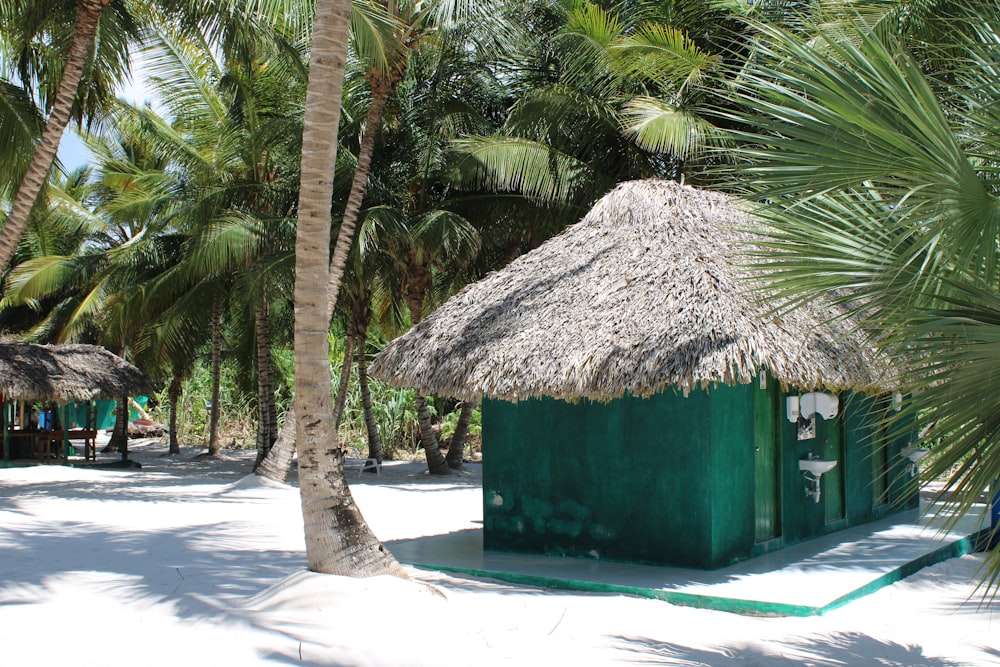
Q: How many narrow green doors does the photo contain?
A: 3